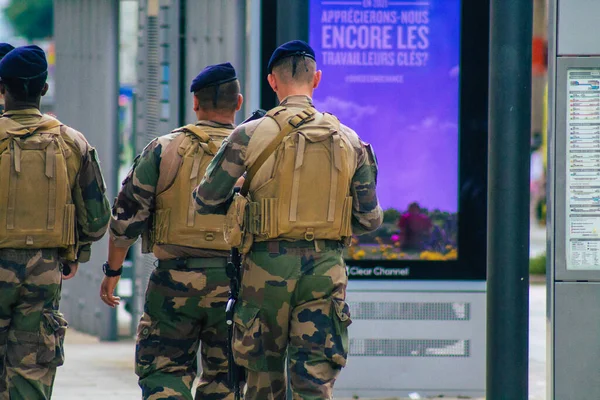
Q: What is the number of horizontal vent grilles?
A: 2